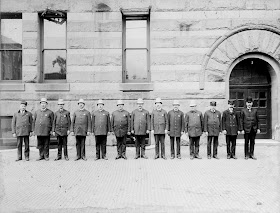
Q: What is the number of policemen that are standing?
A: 13